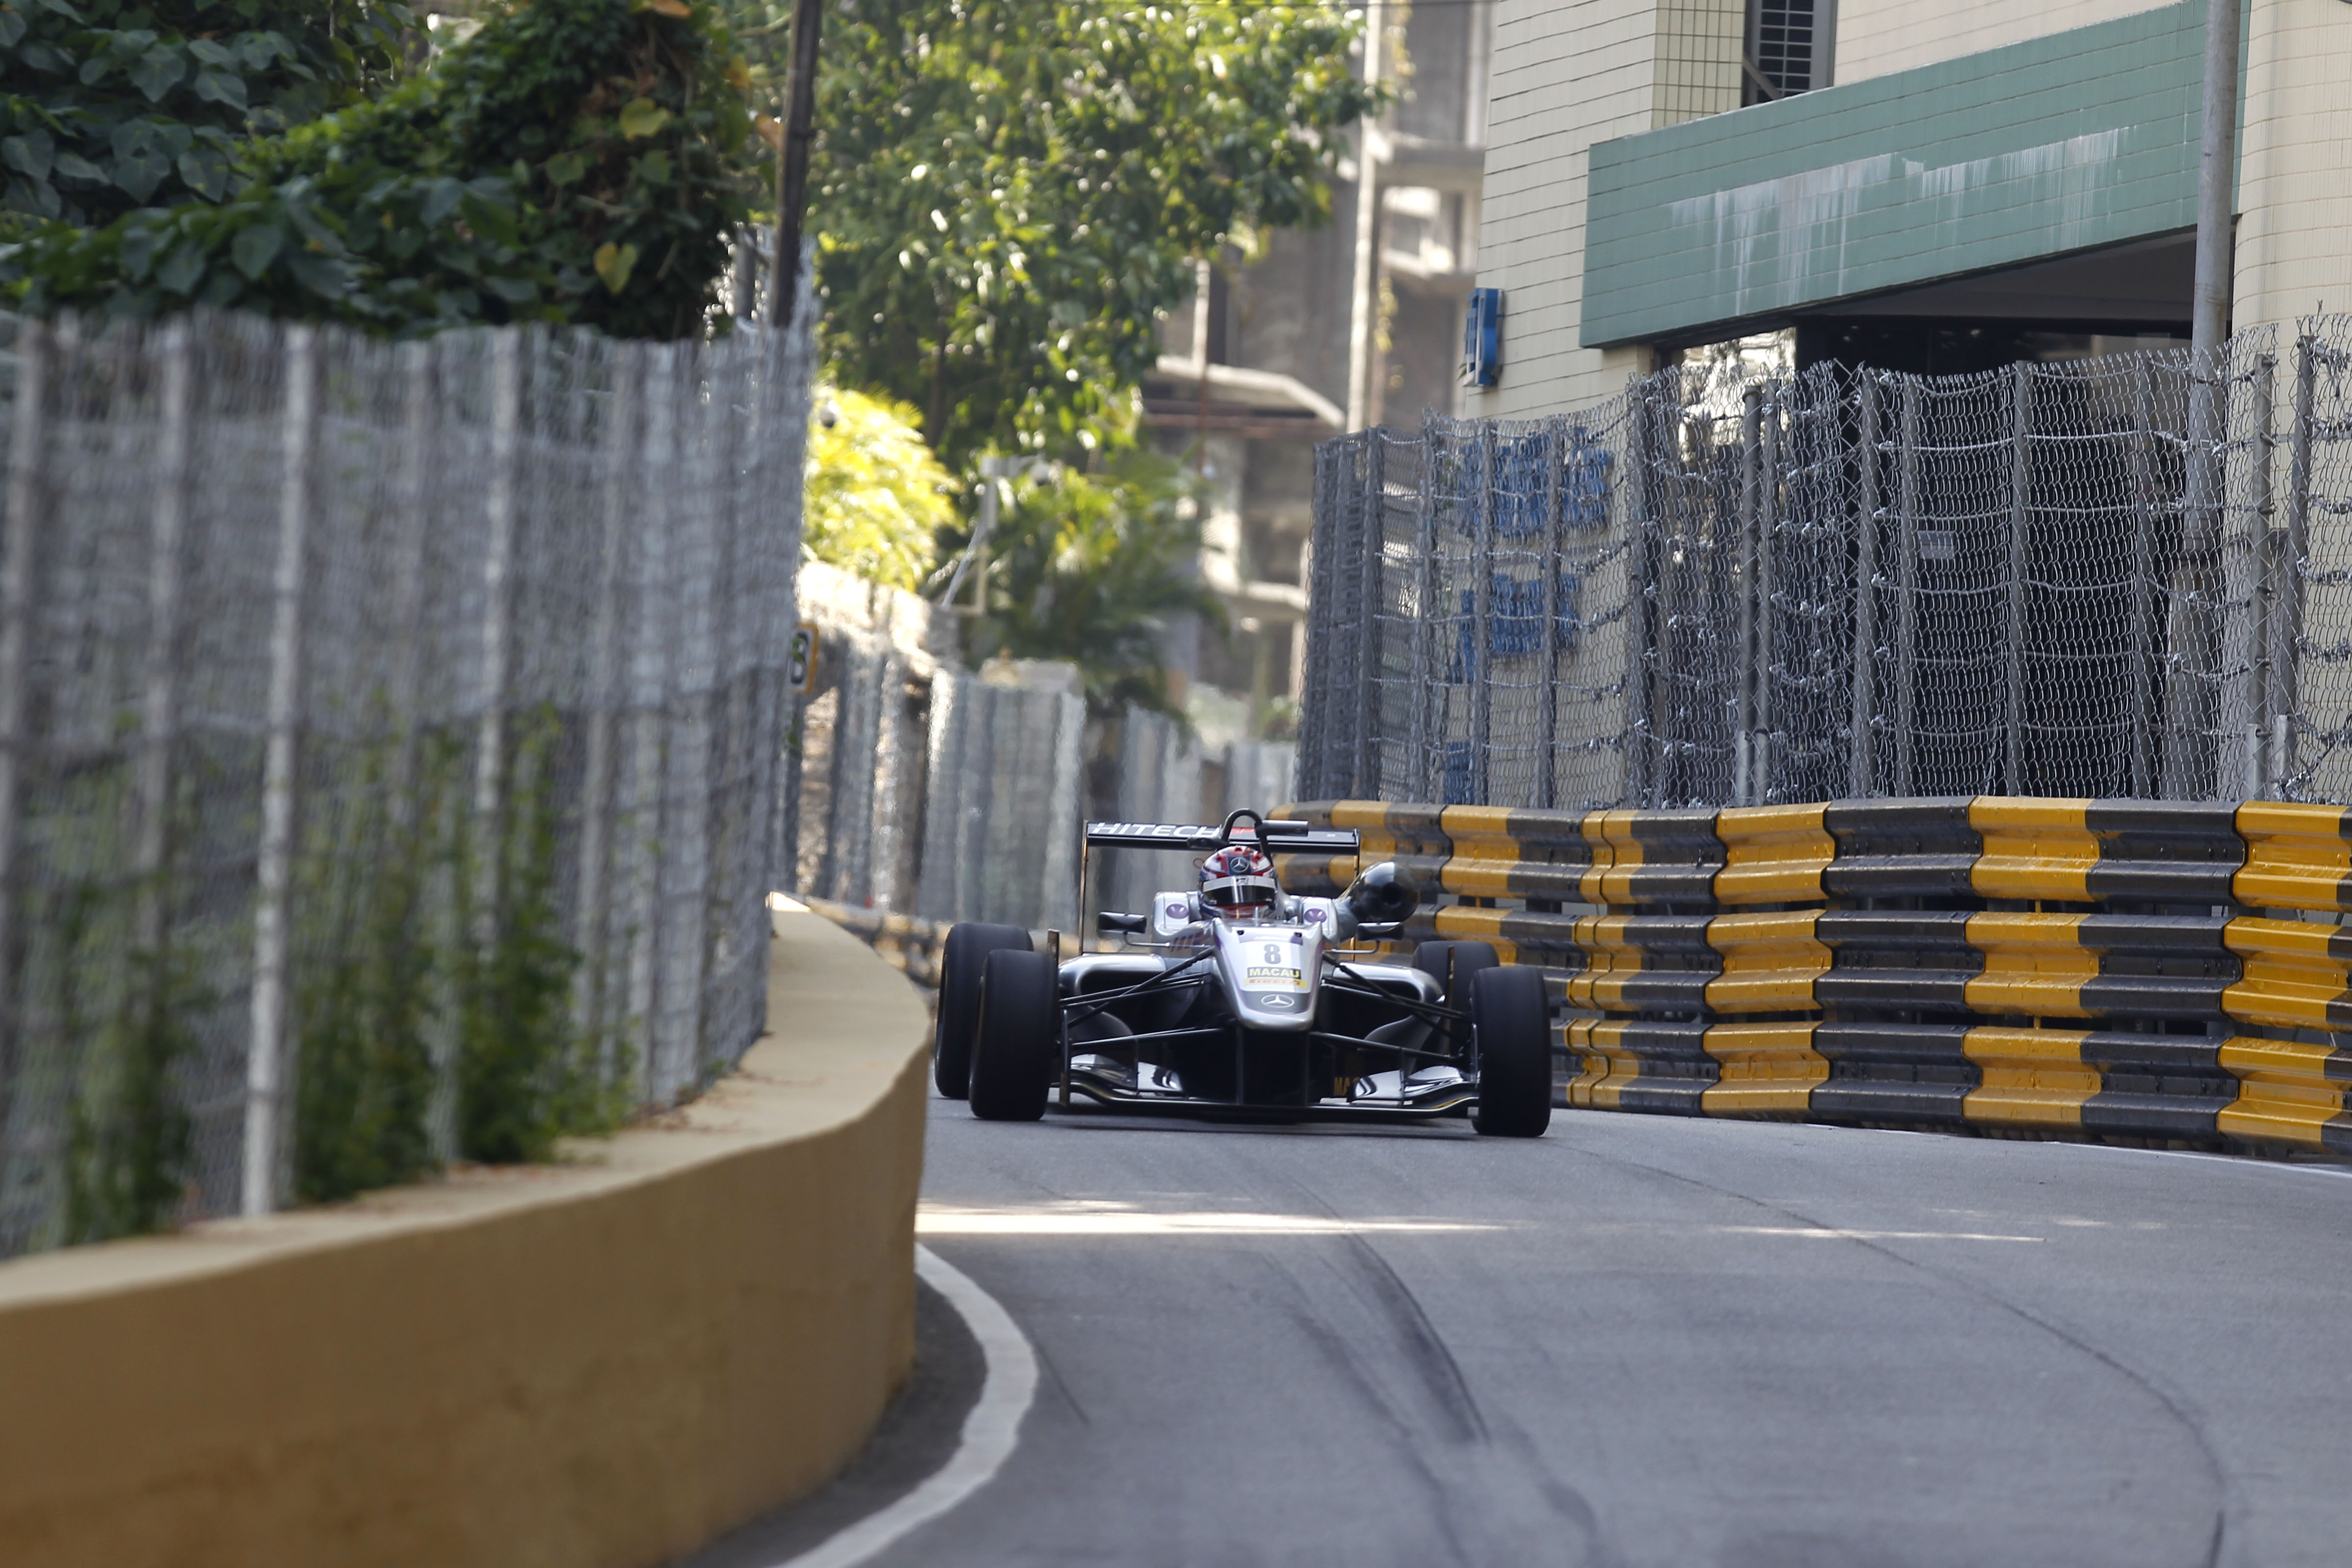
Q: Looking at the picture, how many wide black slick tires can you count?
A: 4